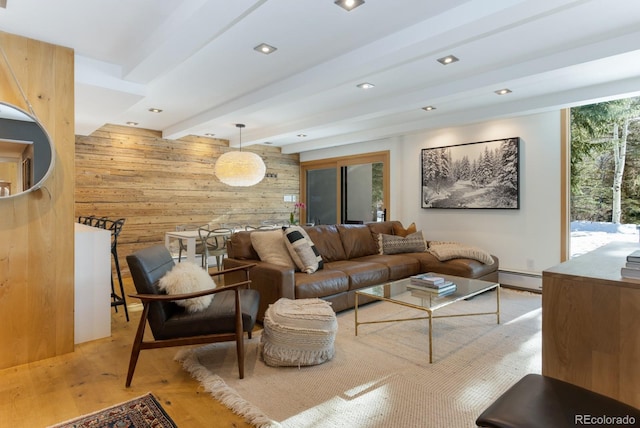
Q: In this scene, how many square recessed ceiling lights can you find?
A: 11